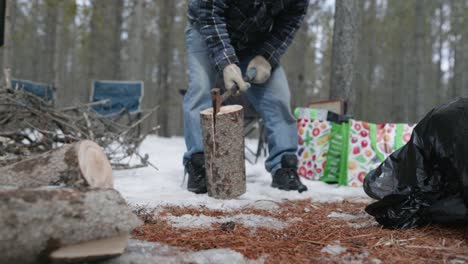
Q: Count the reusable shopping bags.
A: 2